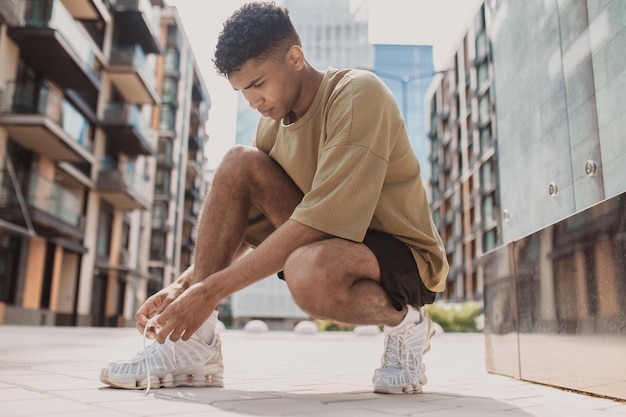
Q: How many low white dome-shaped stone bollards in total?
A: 5